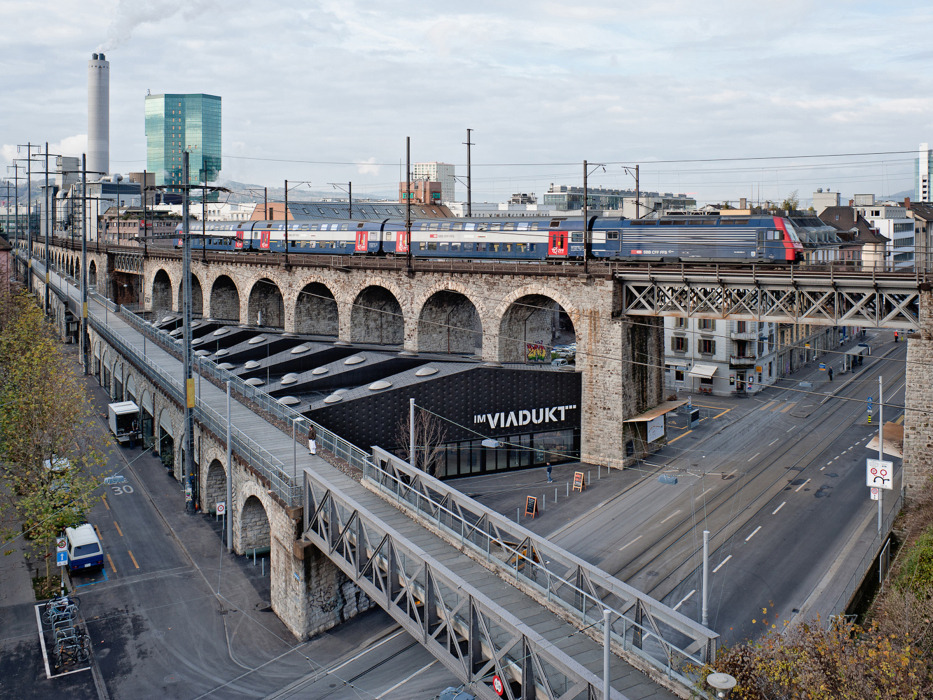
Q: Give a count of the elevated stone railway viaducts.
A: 2